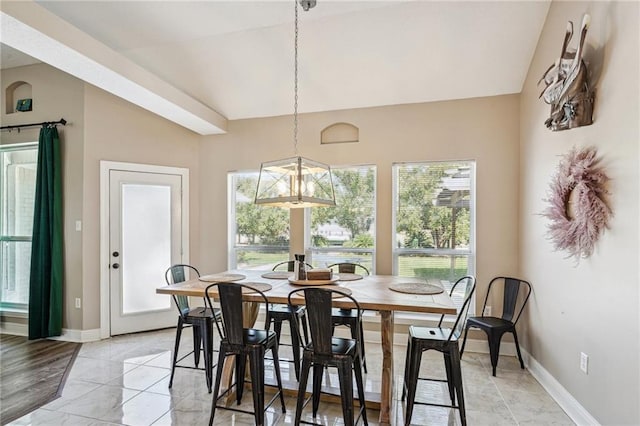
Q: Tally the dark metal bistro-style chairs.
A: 7